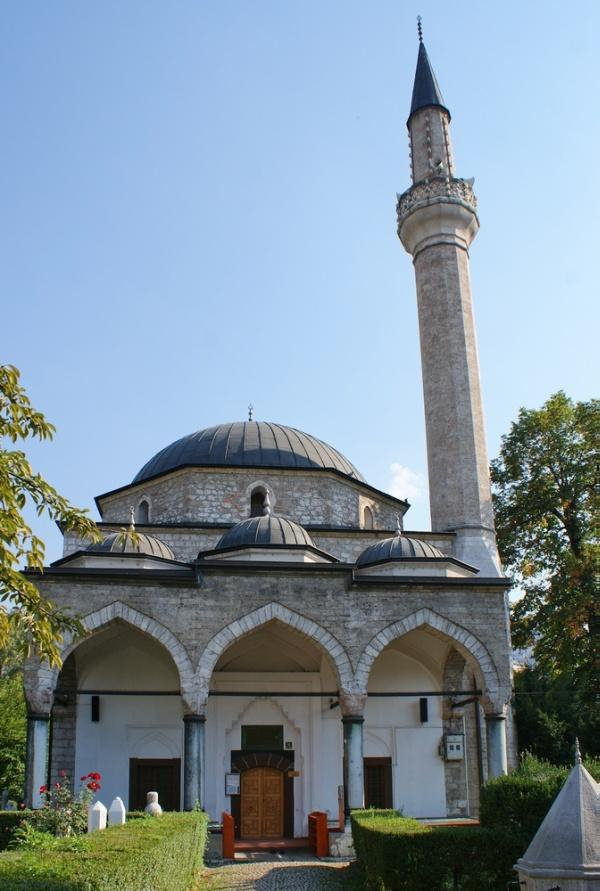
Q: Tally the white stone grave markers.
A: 3